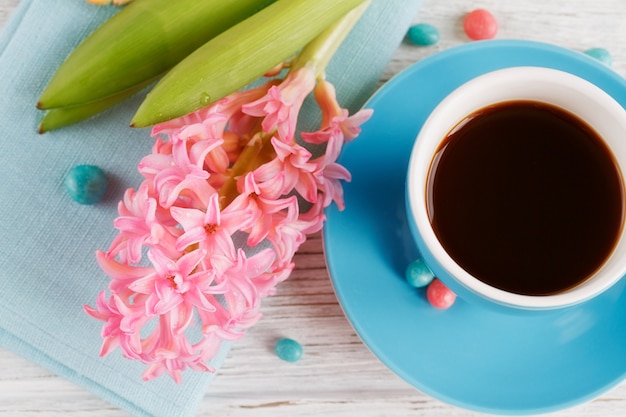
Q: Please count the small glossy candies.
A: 7